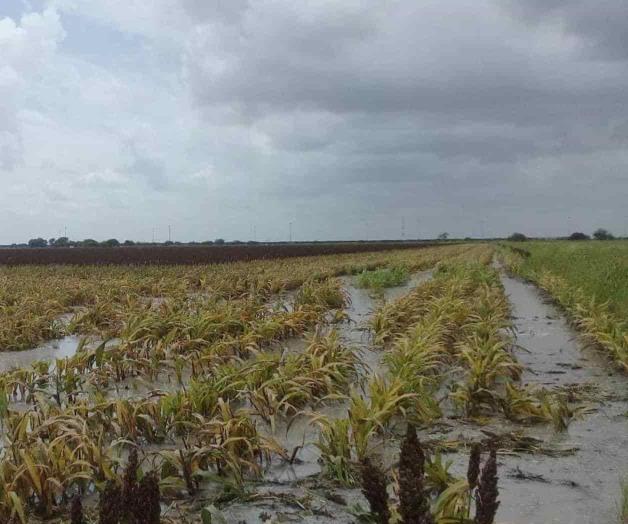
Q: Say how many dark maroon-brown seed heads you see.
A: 8